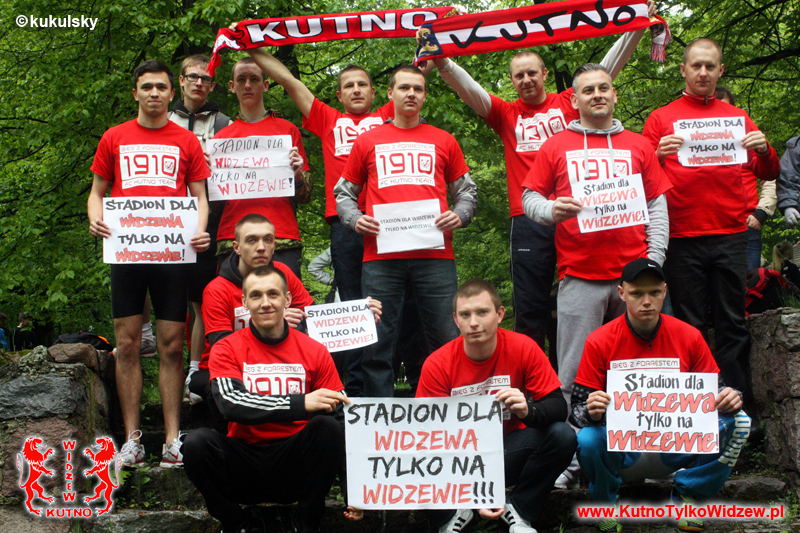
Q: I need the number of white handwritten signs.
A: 8